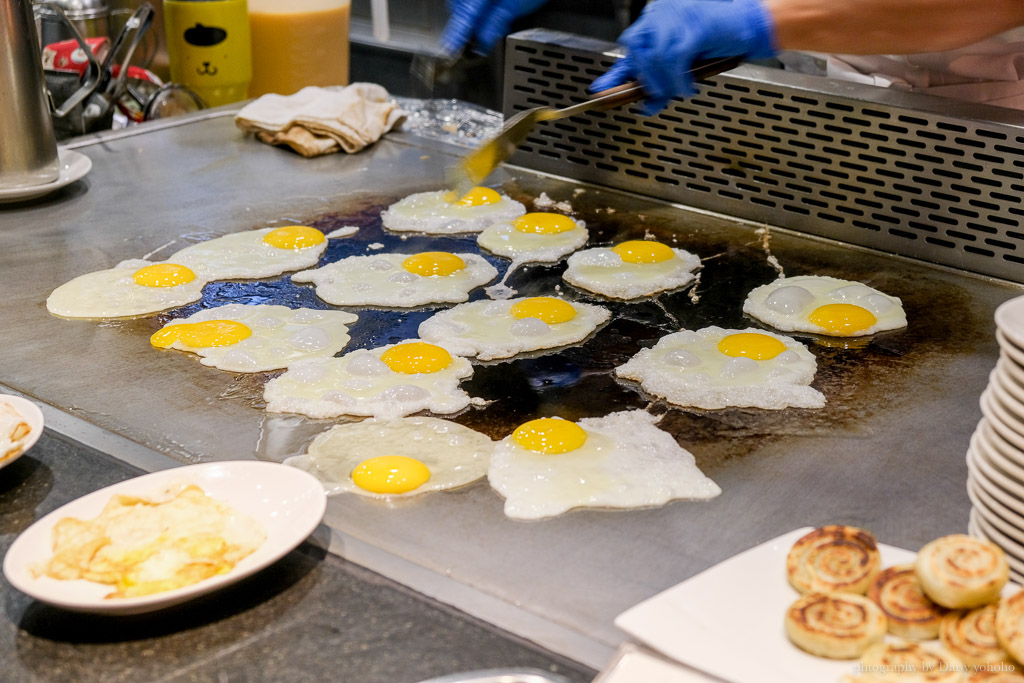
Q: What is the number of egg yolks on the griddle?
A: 13